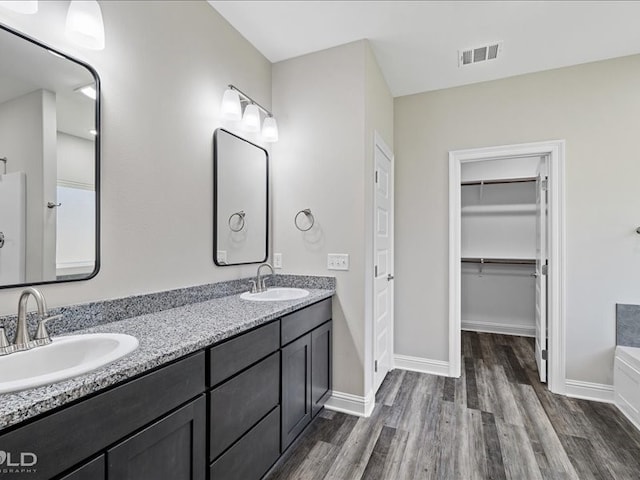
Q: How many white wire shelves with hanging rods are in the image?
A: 2